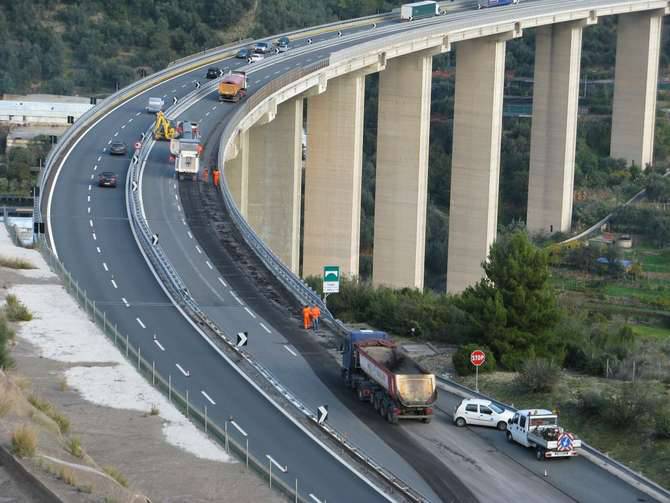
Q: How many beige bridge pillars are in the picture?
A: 7